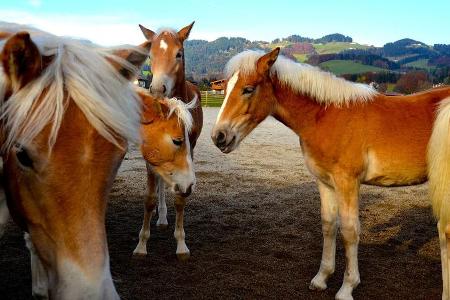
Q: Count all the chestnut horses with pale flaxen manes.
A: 4